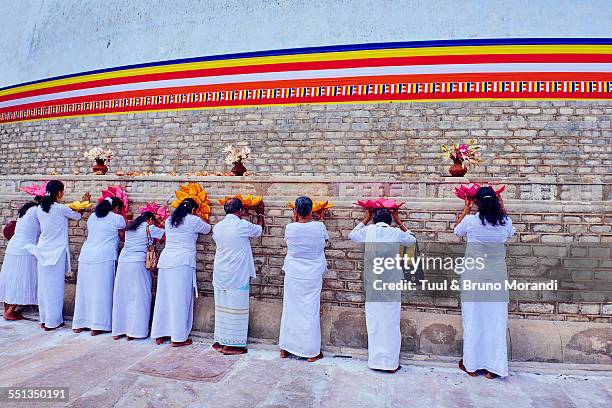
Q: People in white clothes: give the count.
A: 9